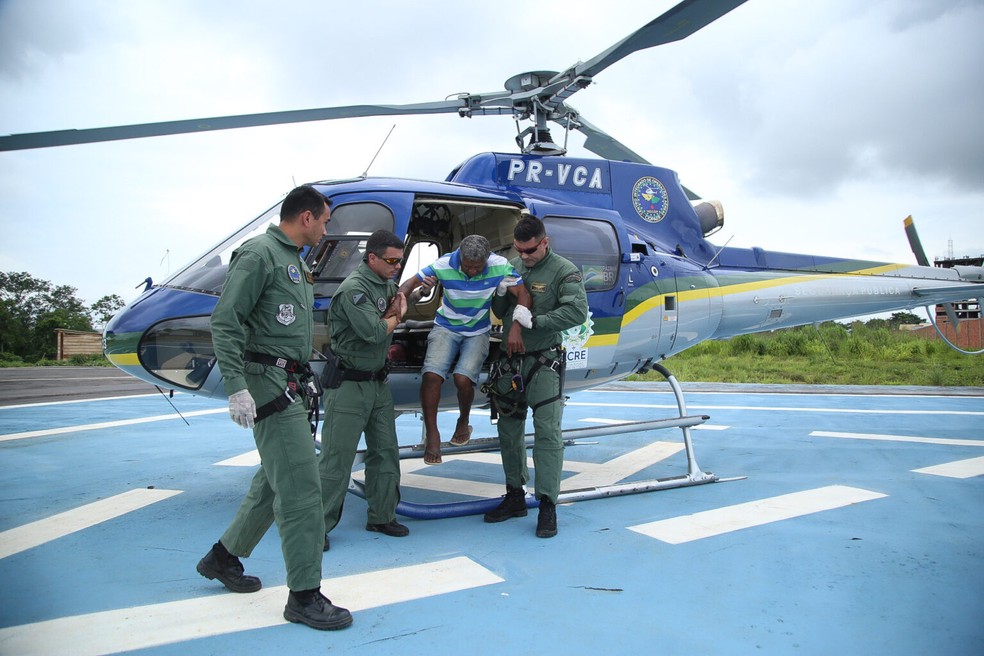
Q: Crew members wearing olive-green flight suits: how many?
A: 3